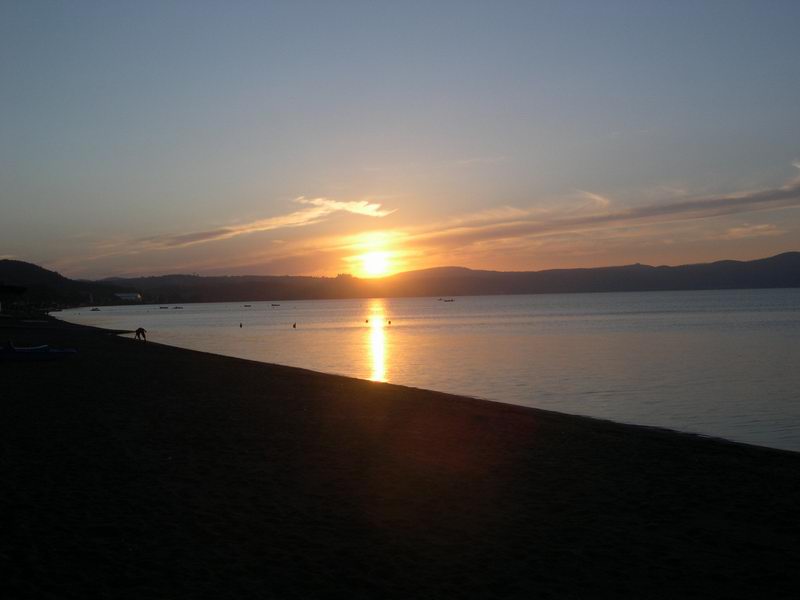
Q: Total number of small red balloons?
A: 0